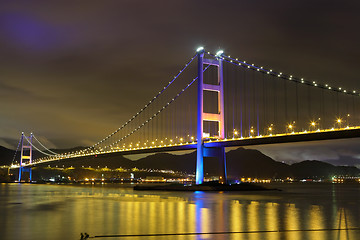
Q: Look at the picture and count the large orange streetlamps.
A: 6